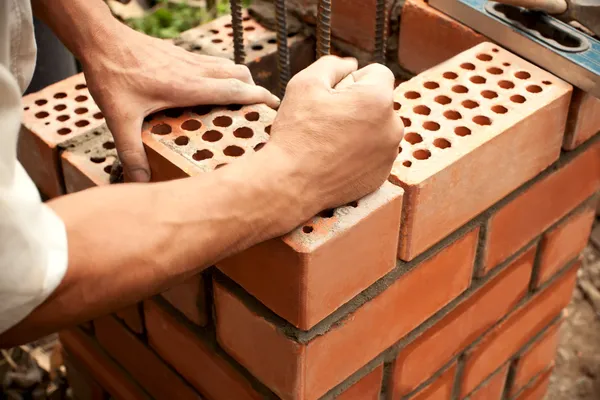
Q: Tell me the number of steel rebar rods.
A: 4